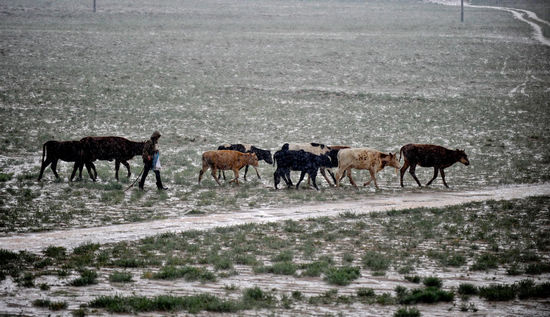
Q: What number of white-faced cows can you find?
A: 1